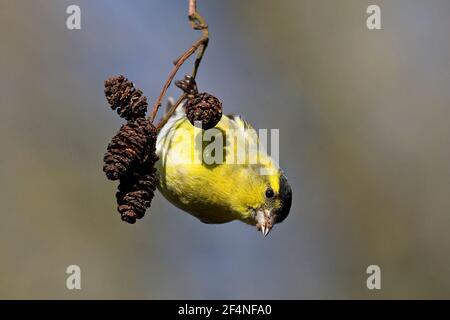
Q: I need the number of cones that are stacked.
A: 3